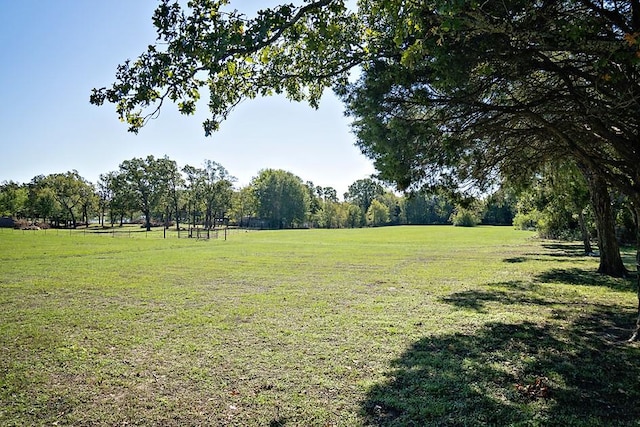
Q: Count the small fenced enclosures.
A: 1